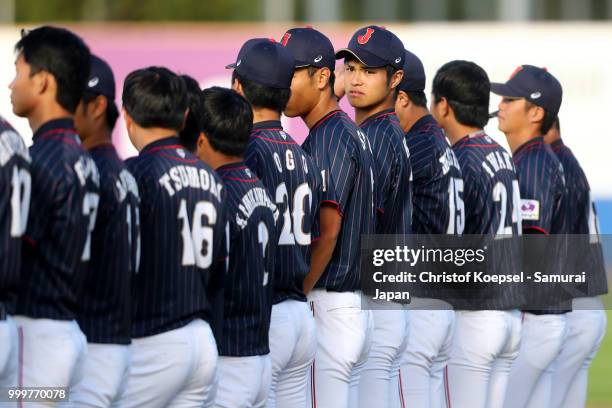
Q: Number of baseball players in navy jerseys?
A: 13